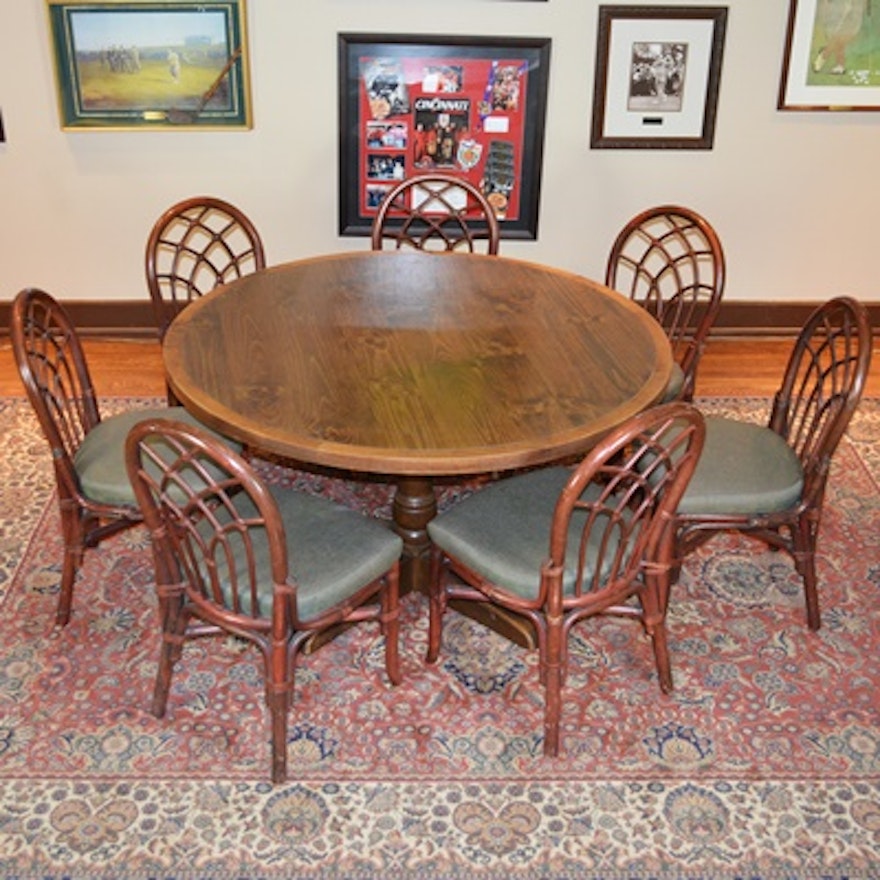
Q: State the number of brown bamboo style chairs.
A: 7